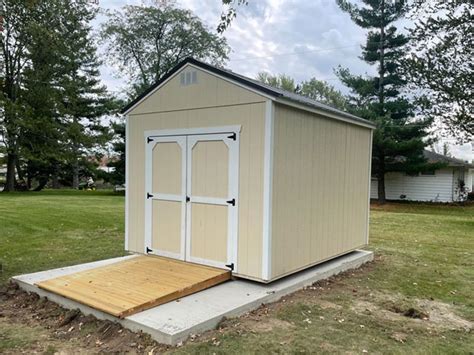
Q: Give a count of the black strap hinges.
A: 6